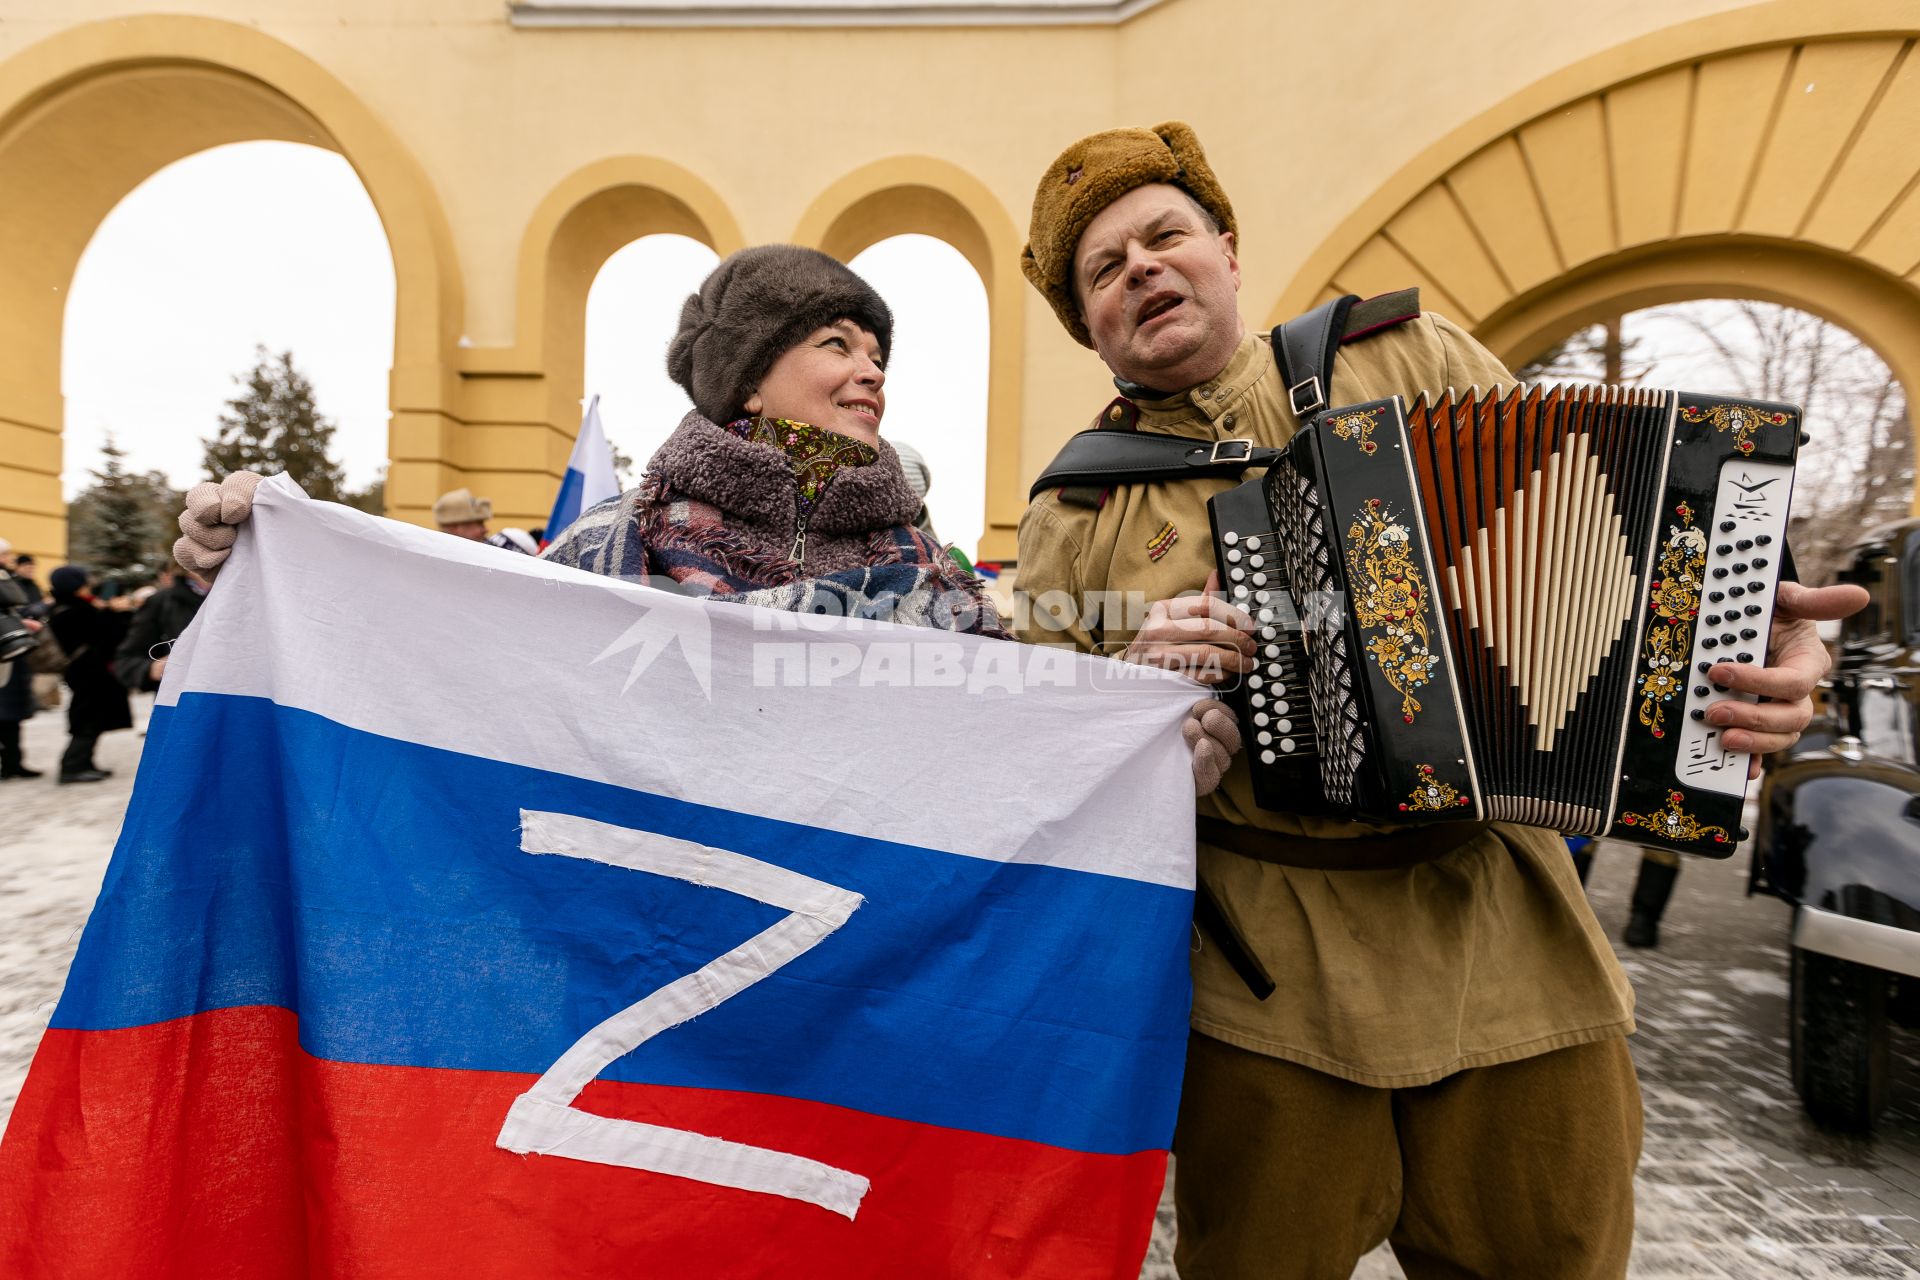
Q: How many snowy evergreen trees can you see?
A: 2